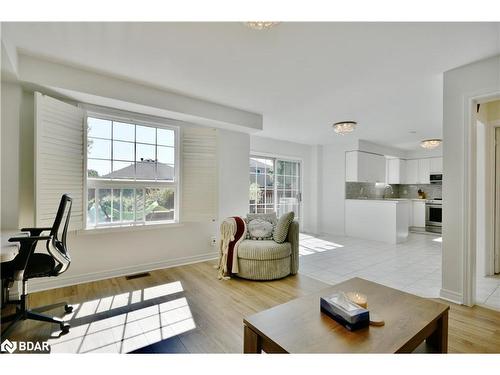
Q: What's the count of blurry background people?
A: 0